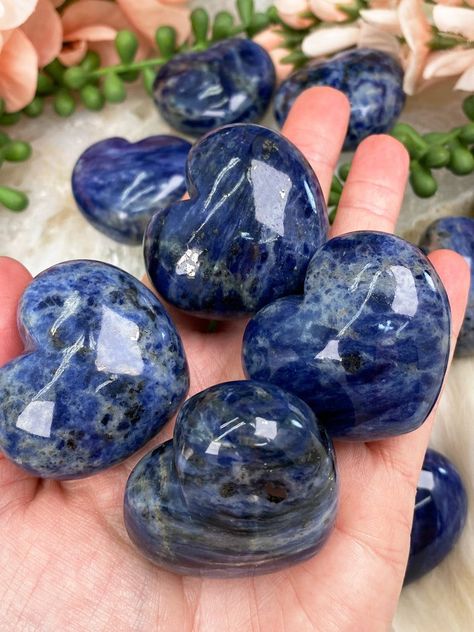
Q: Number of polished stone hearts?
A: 9